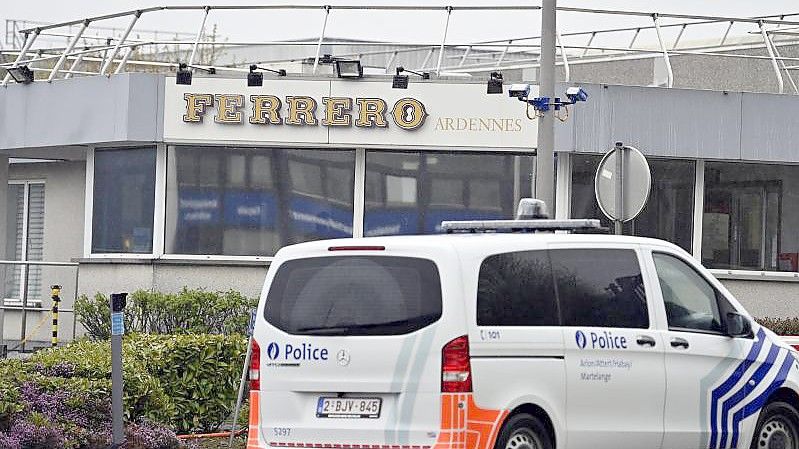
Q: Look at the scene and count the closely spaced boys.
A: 0